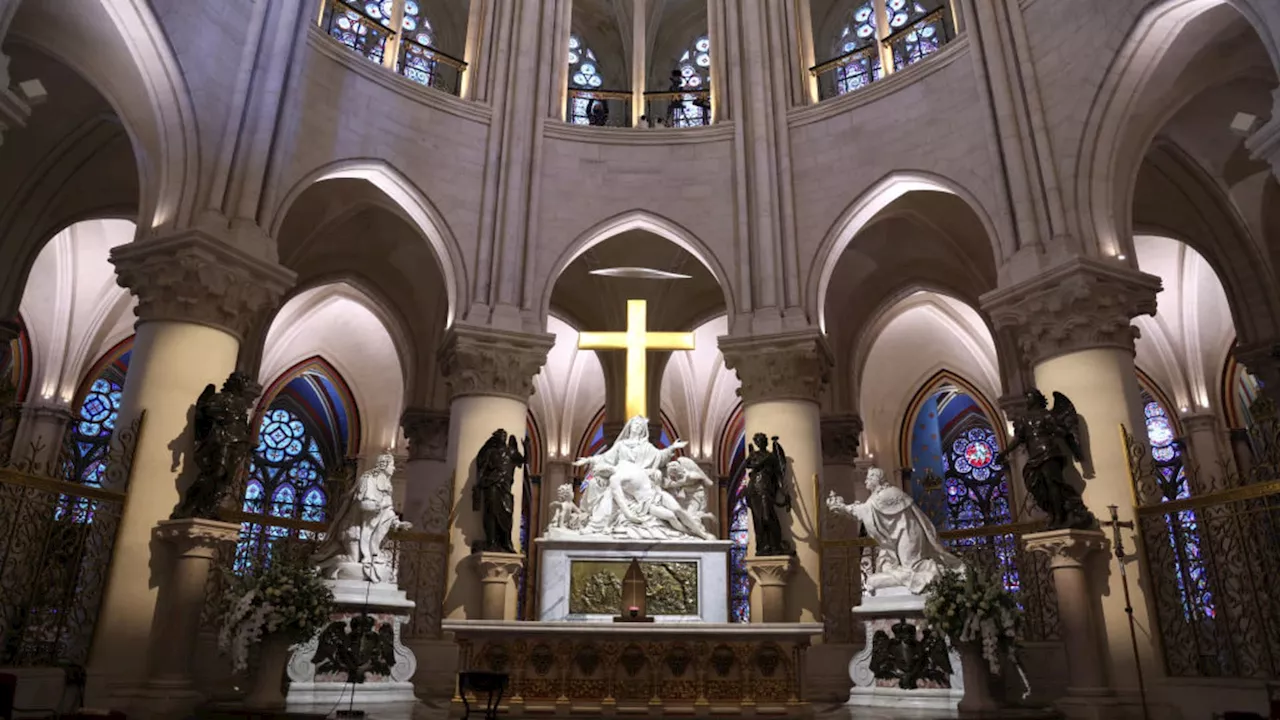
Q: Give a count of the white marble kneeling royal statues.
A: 2